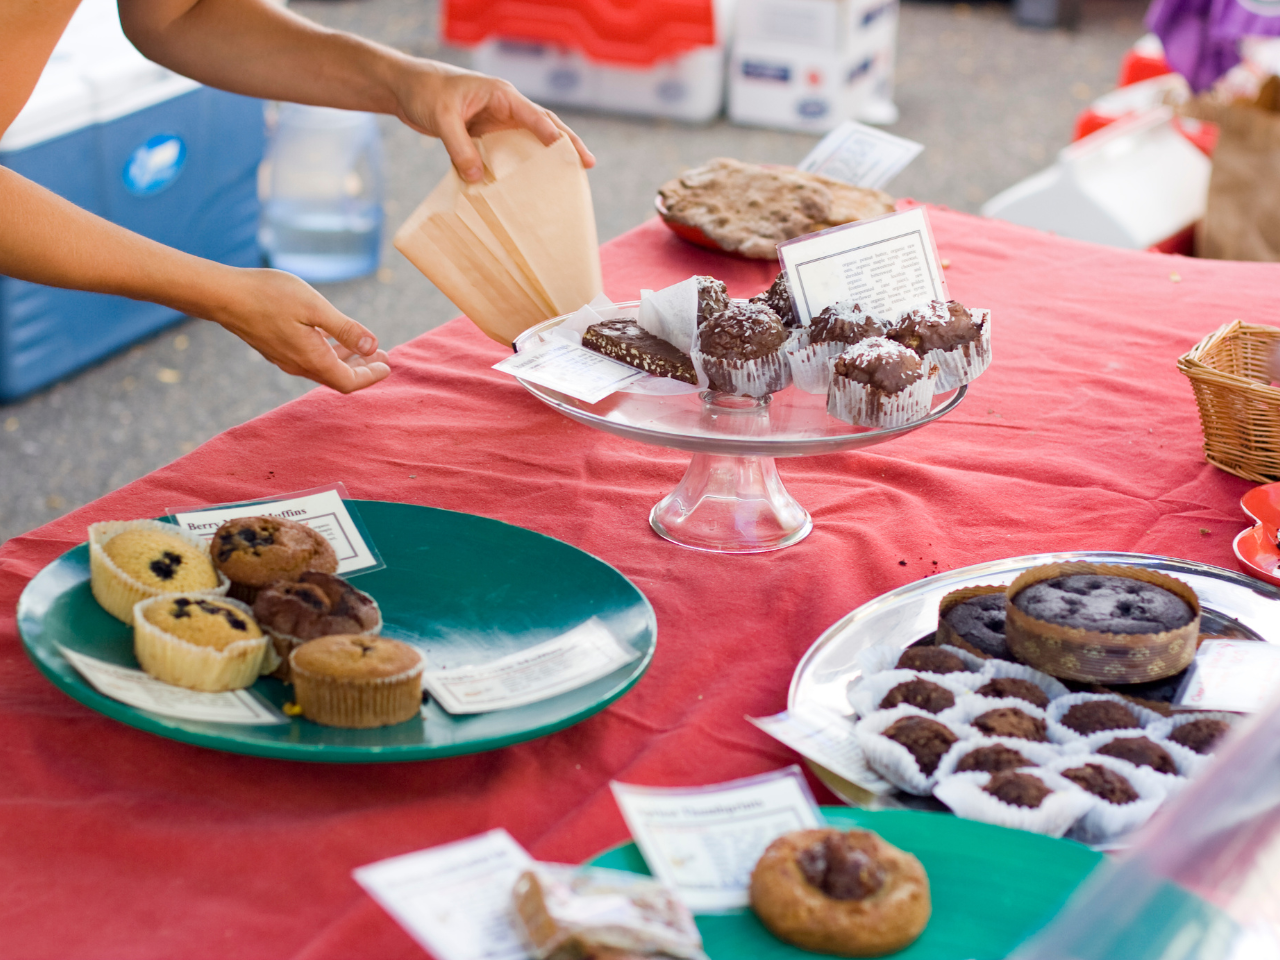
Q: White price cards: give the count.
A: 10